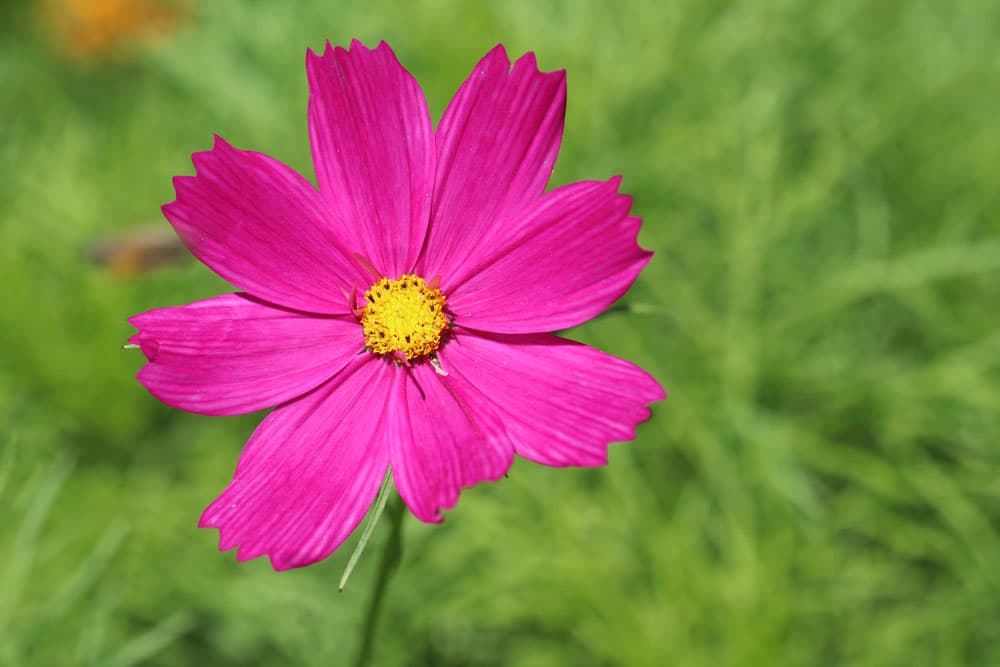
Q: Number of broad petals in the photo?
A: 8